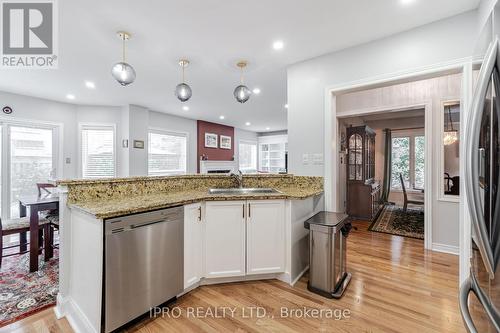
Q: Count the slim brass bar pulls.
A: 3